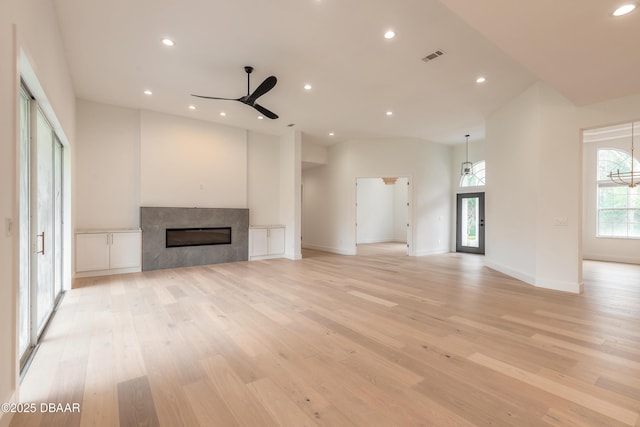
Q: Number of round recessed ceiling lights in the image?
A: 11